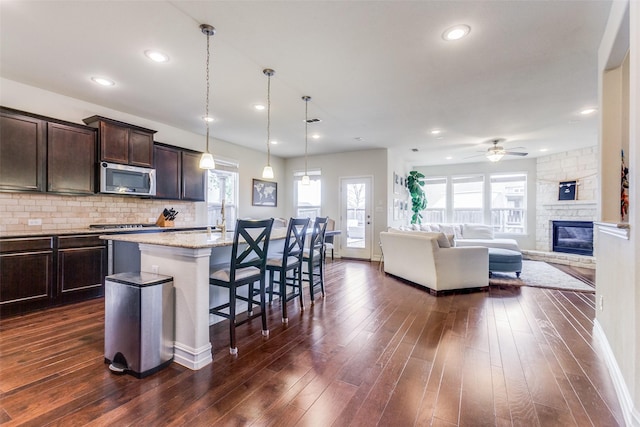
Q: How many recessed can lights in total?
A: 11